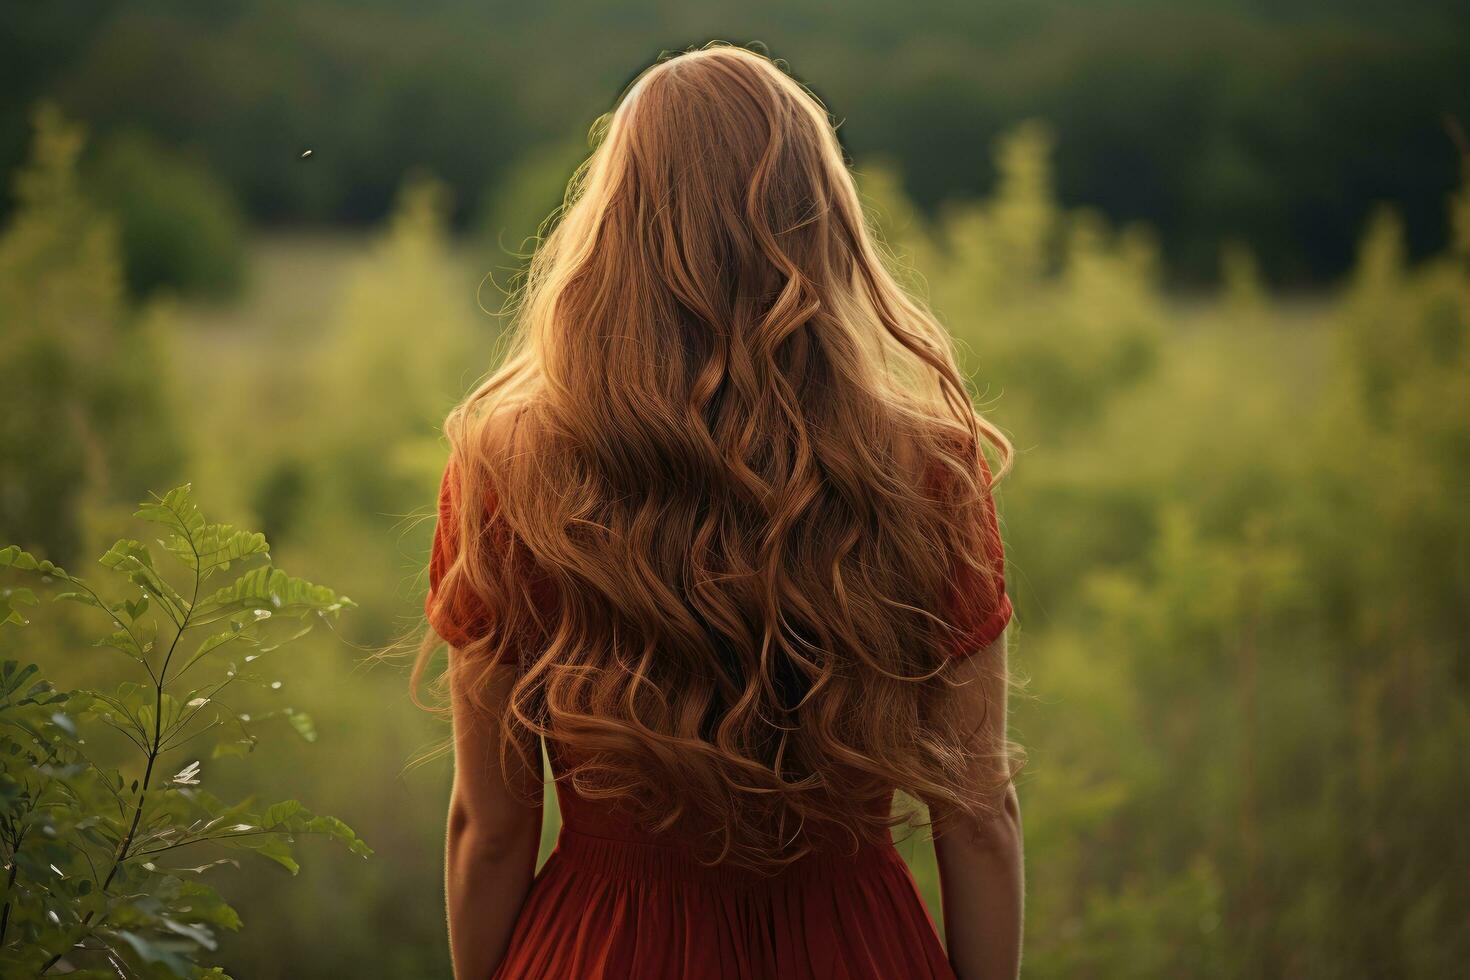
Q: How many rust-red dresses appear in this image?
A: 1